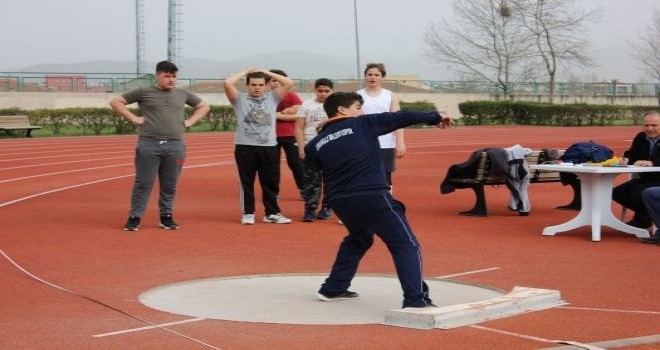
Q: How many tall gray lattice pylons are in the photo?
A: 2